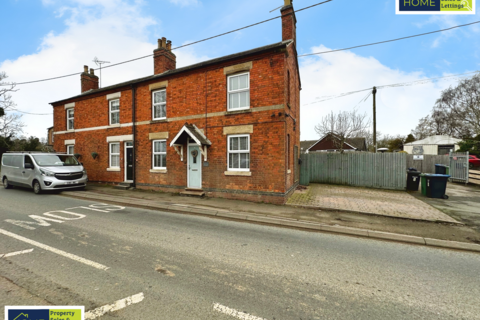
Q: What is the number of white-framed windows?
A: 8